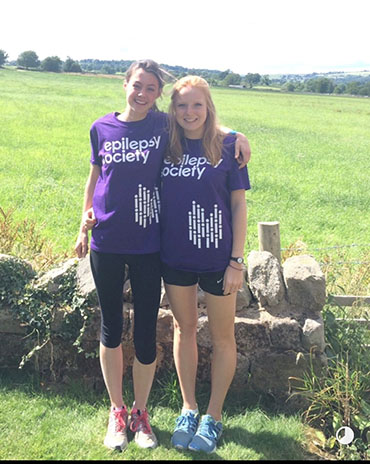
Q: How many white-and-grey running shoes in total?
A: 2